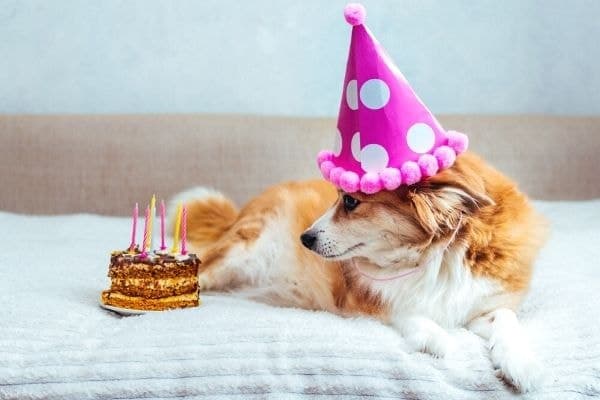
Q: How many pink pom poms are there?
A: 11